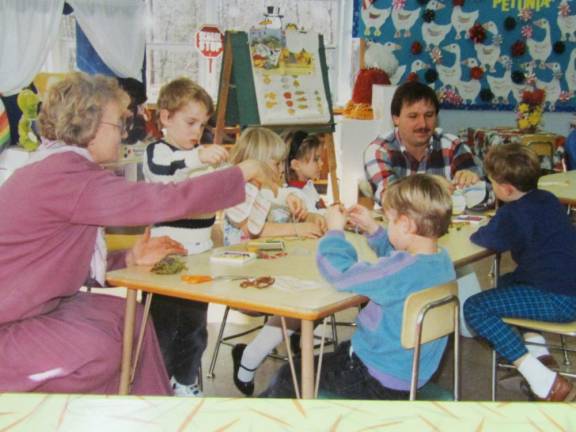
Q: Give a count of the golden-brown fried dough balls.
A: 0